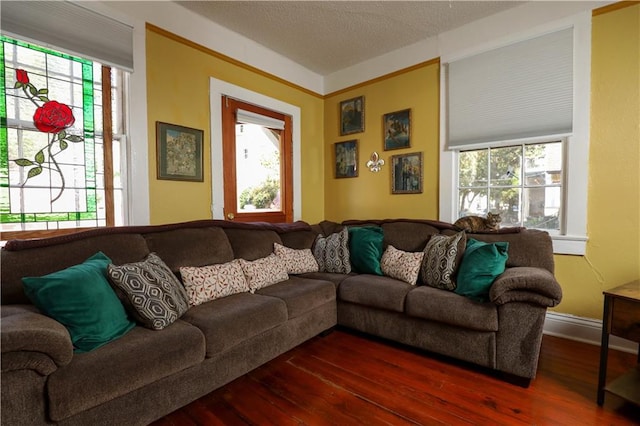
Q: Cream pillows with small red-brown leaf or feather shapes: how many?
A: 4